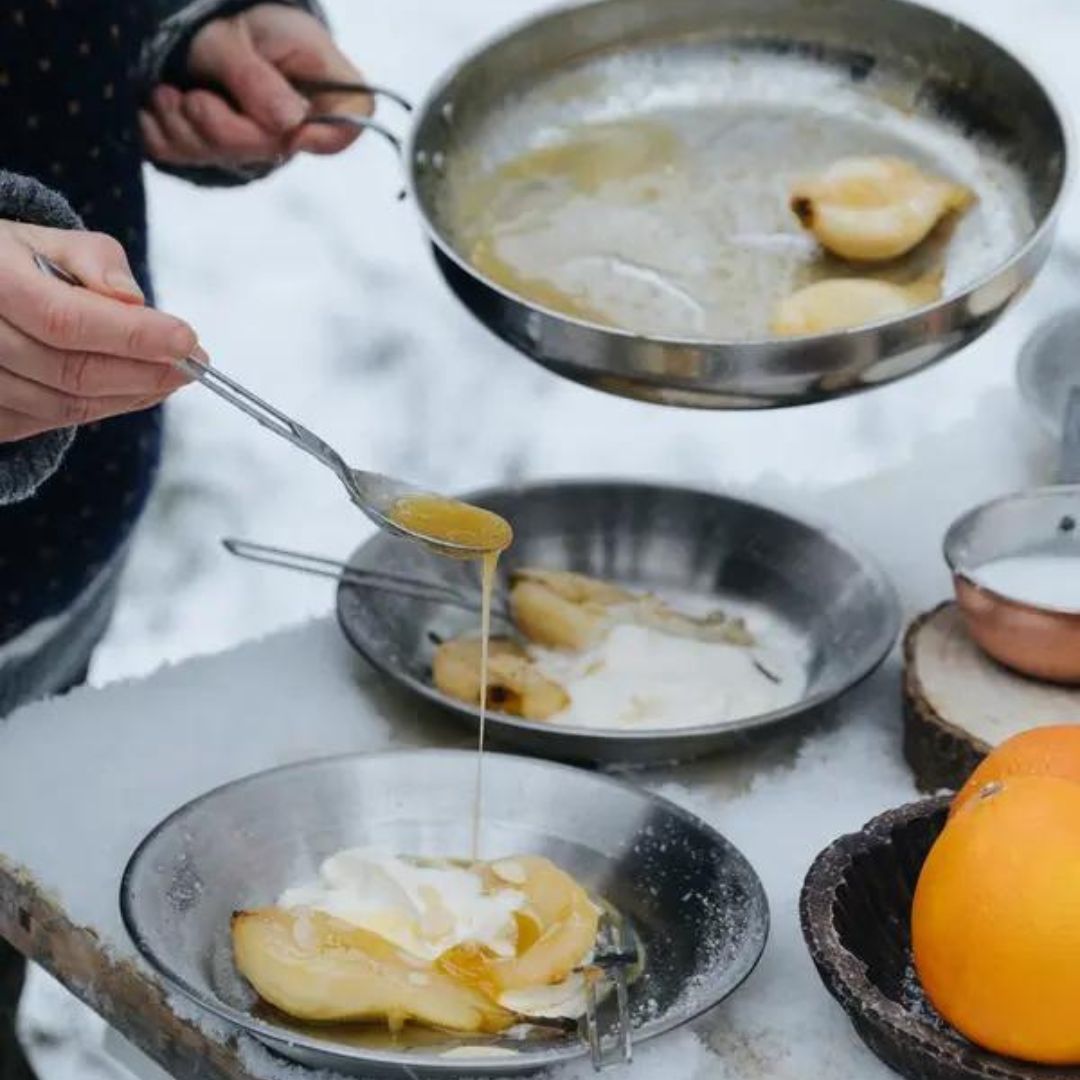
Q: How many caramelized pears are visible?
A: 6